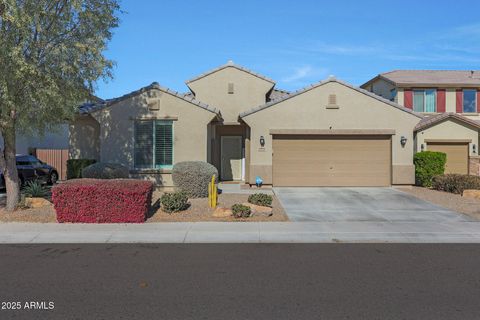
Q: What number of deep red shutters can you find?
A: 4